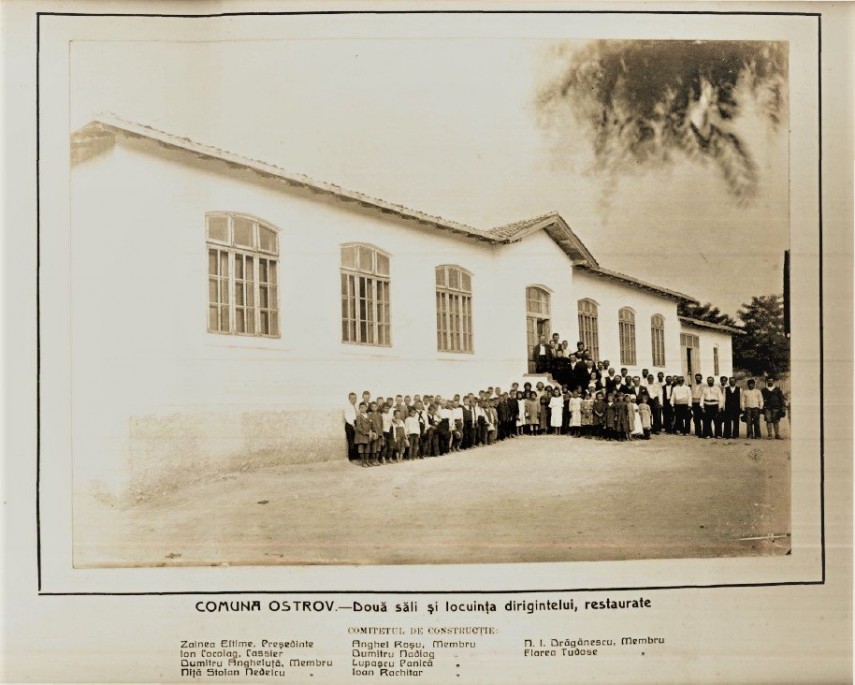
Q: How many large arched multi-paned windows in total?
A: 6